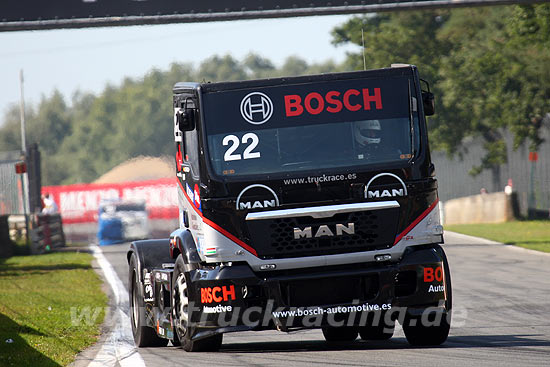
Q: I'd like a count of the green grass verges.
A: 2